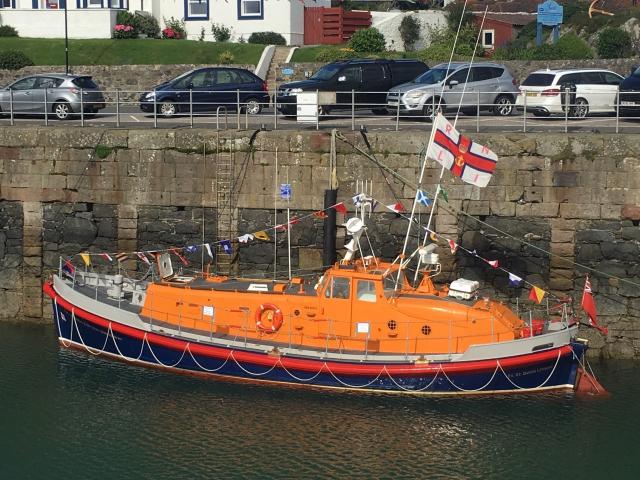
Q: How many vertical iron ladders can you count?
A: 1